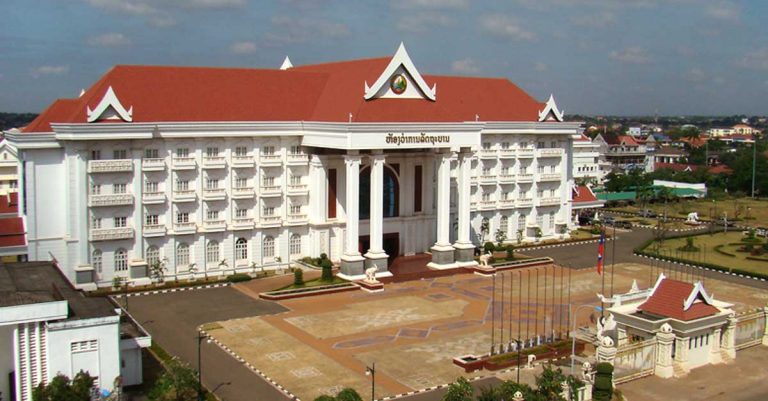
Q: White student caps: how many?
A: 0